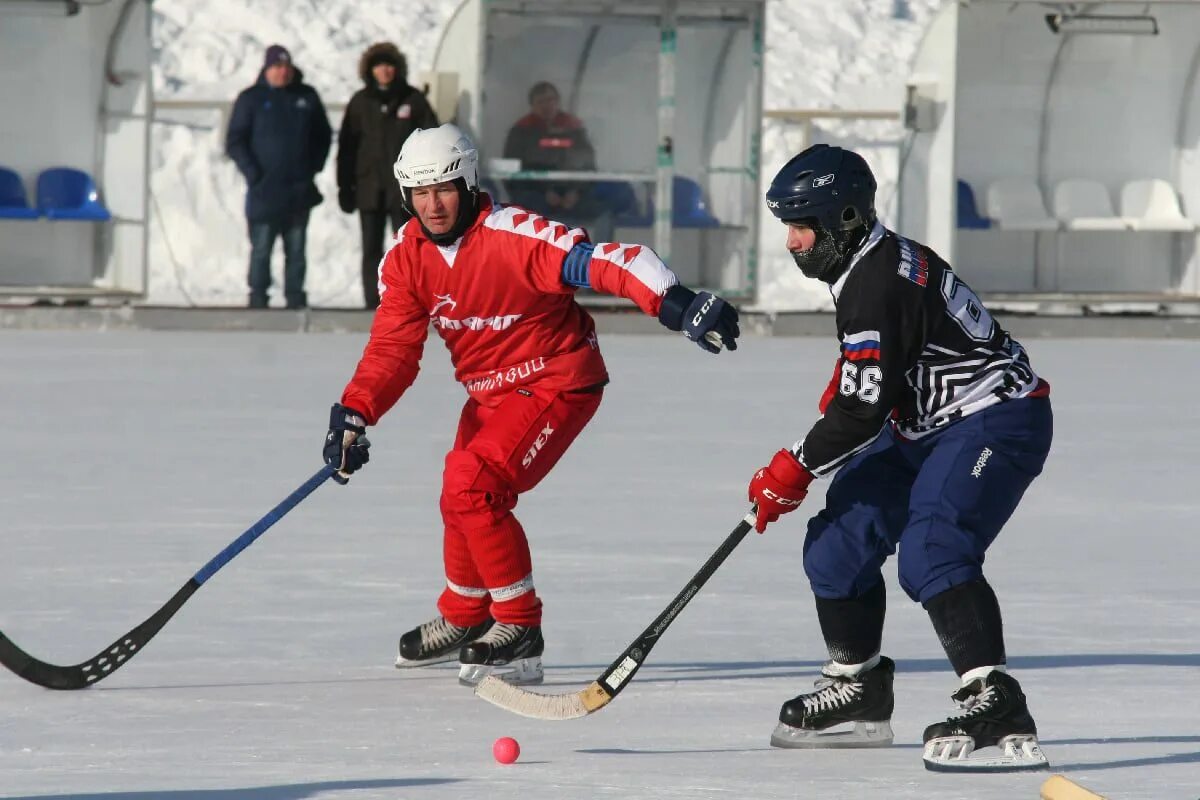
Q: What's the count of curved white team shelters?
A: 3